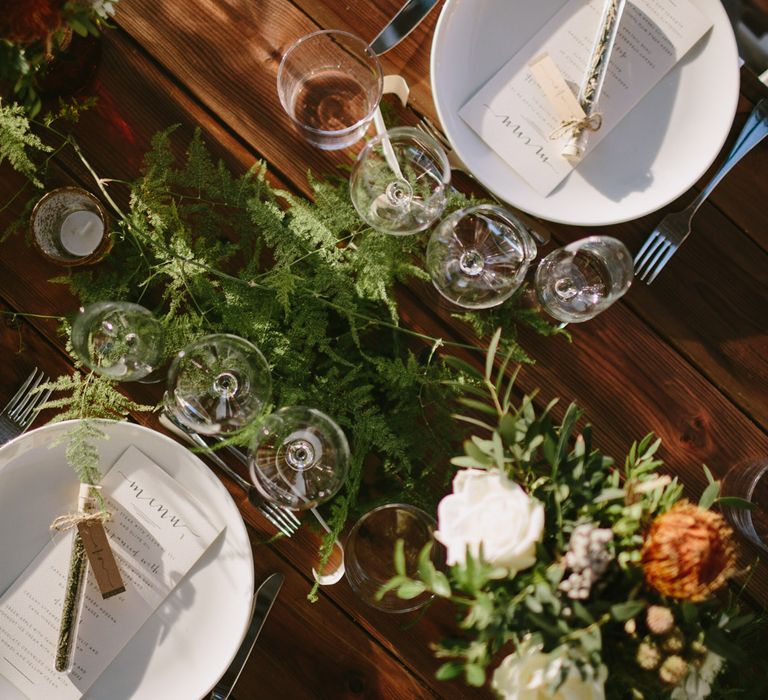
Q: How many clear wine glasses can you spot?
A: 6